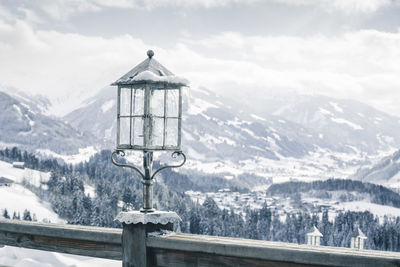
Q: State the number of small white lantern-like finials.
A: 2